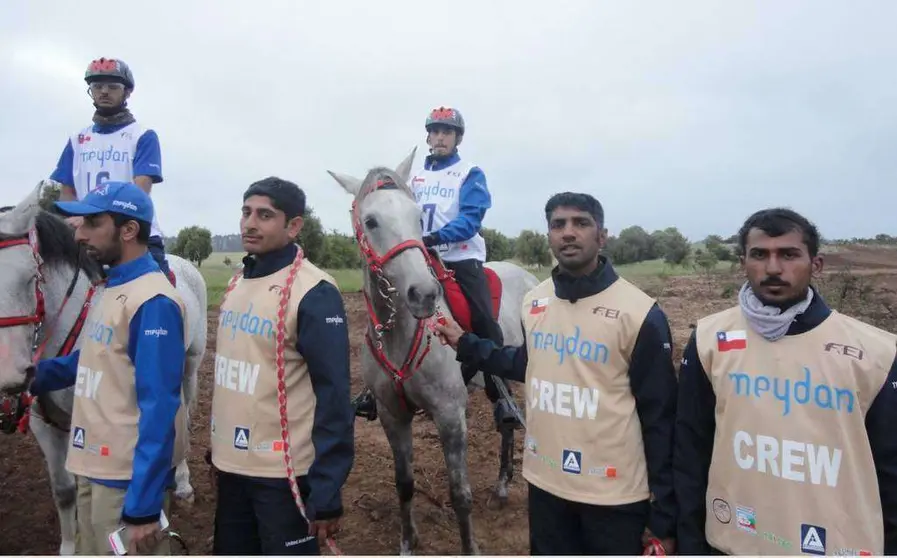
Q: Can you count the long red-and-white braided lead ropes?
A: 1